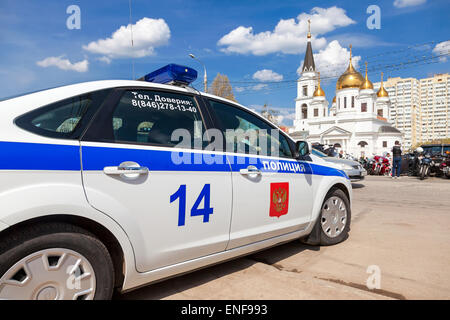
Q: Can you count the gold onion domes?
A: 5